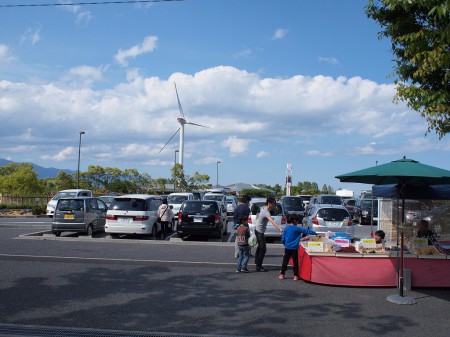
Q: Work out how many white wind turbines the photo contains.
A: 1